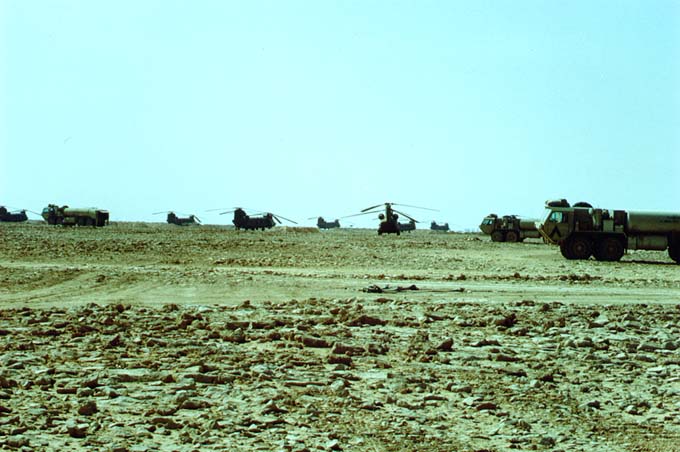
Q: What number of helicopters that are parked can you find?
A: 7